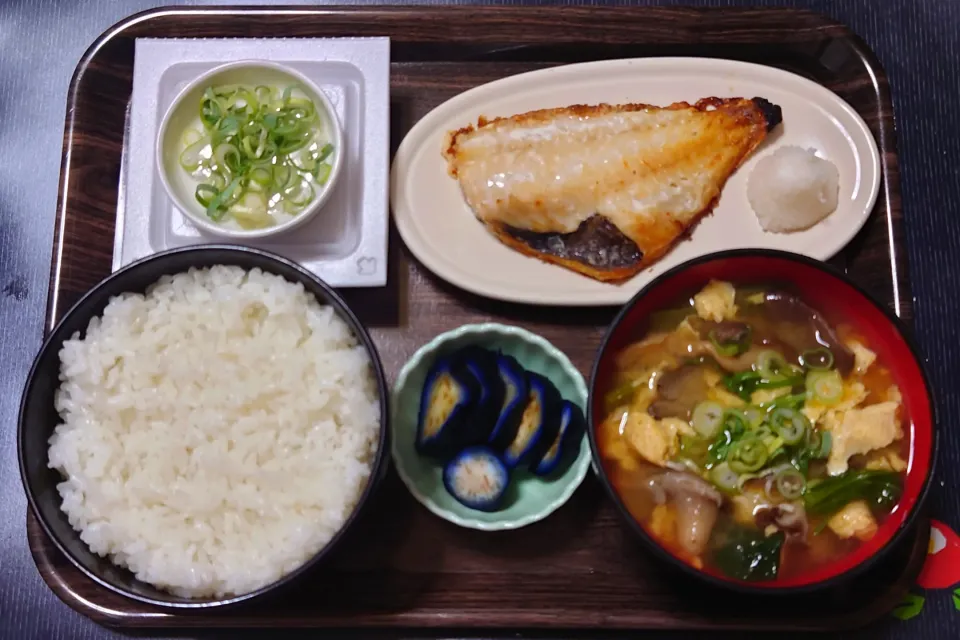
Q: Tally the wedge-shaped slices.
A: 5